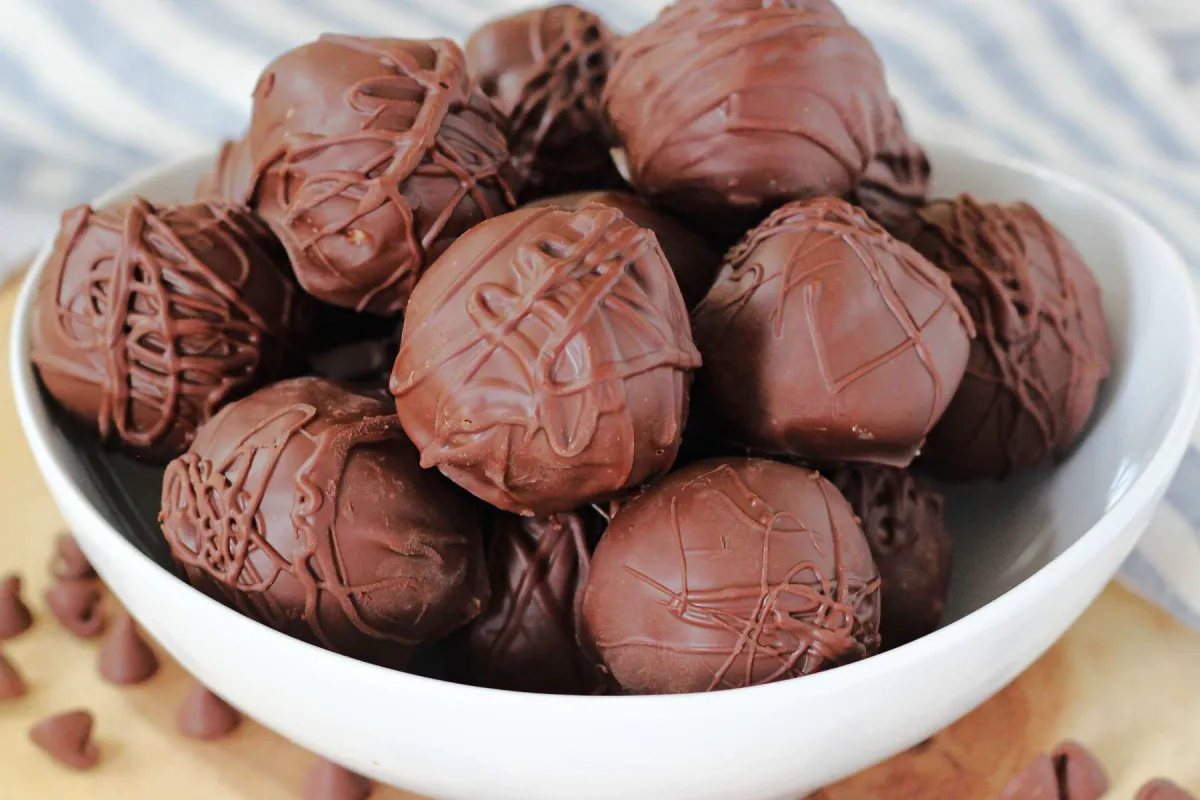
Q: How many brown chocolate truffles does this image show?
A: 14